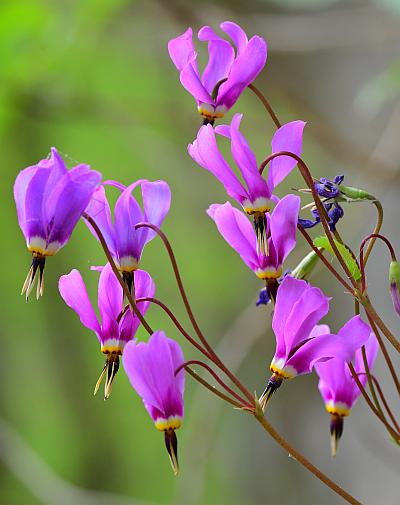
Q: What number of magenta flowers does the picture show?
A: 9